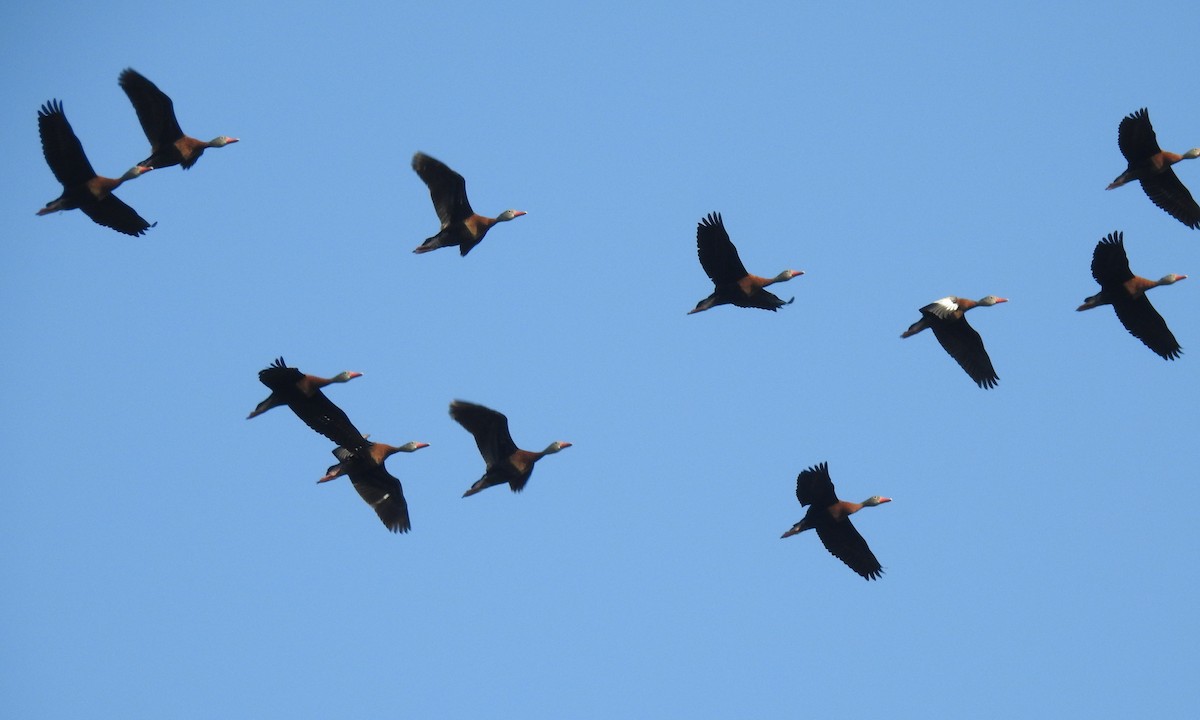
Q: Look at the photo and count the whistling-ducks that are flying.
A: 11